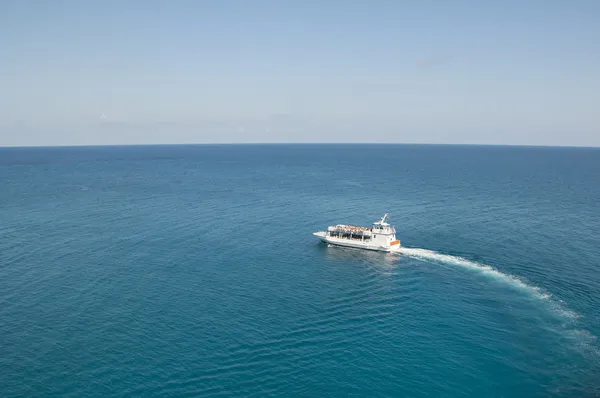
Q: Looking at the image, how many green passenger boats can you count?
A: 0